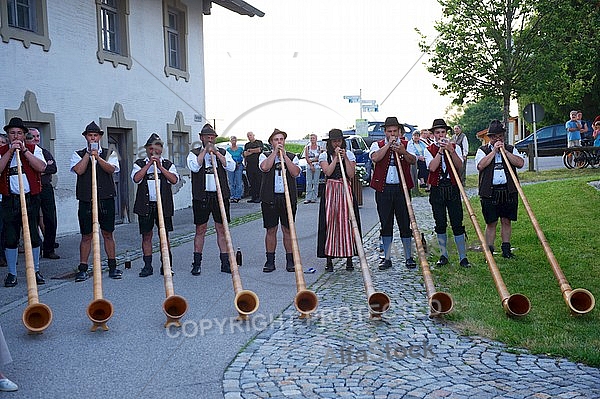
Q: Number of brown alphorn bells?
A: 9